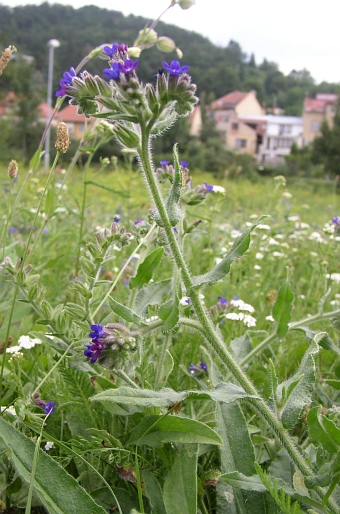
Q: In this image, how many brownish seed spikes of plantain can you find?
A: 3